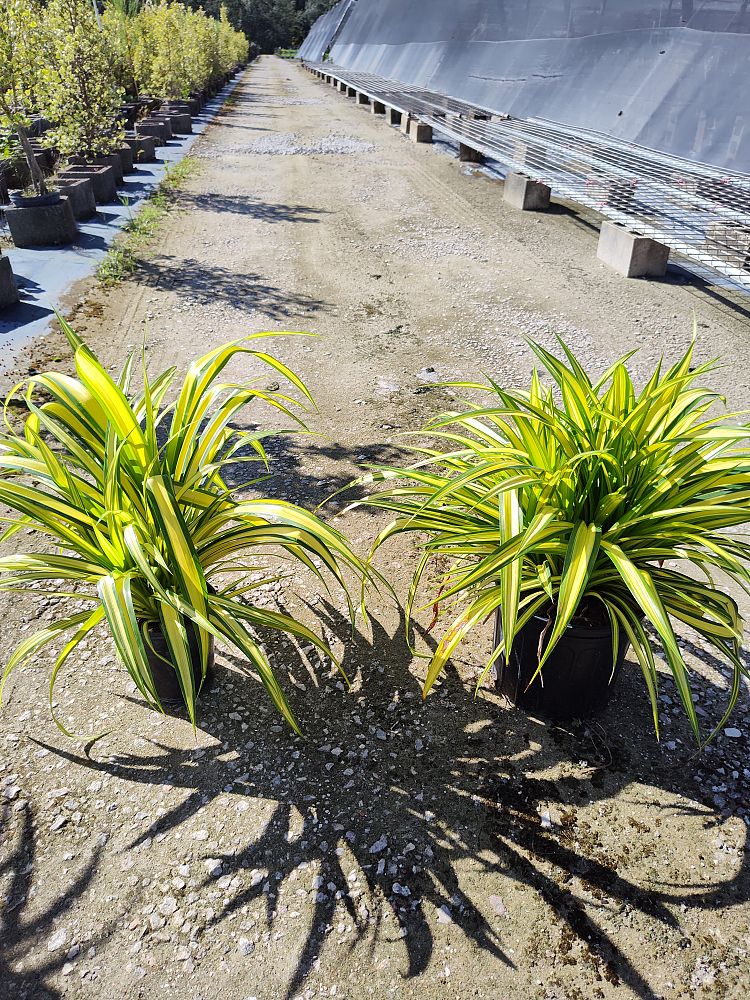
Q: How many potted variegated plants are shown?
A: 2